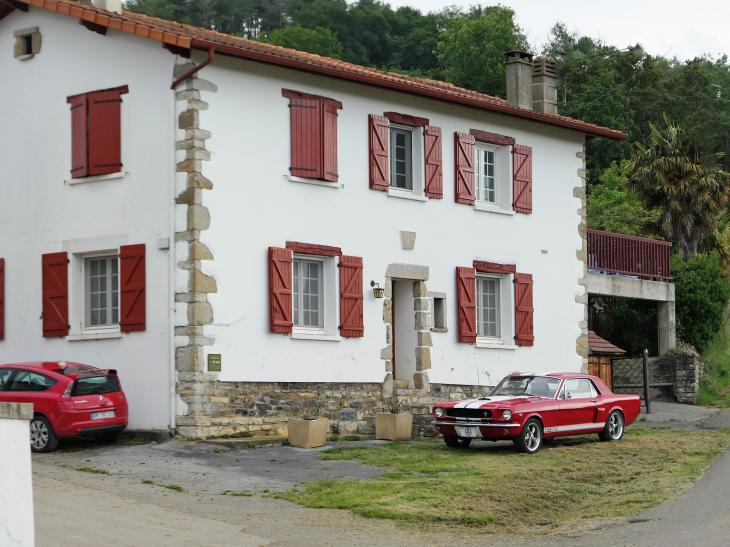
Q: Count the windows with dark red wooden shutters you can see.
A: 7